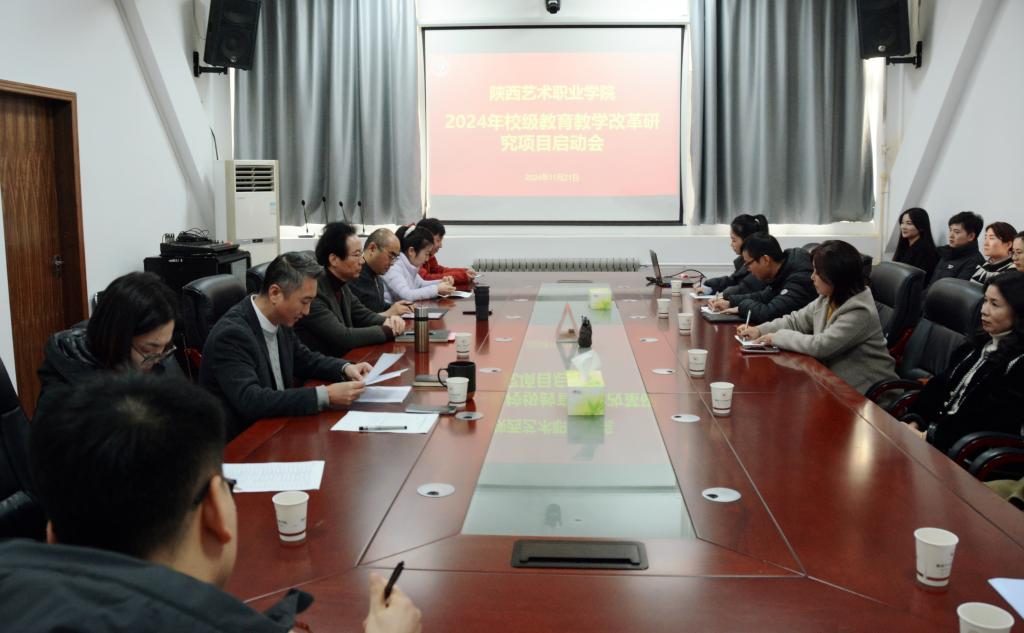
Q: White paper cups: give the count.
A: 10